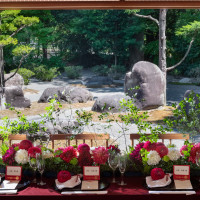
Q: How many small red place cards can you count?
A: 3